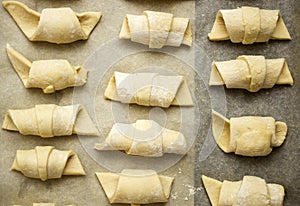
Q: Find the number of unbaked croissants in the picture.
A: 12